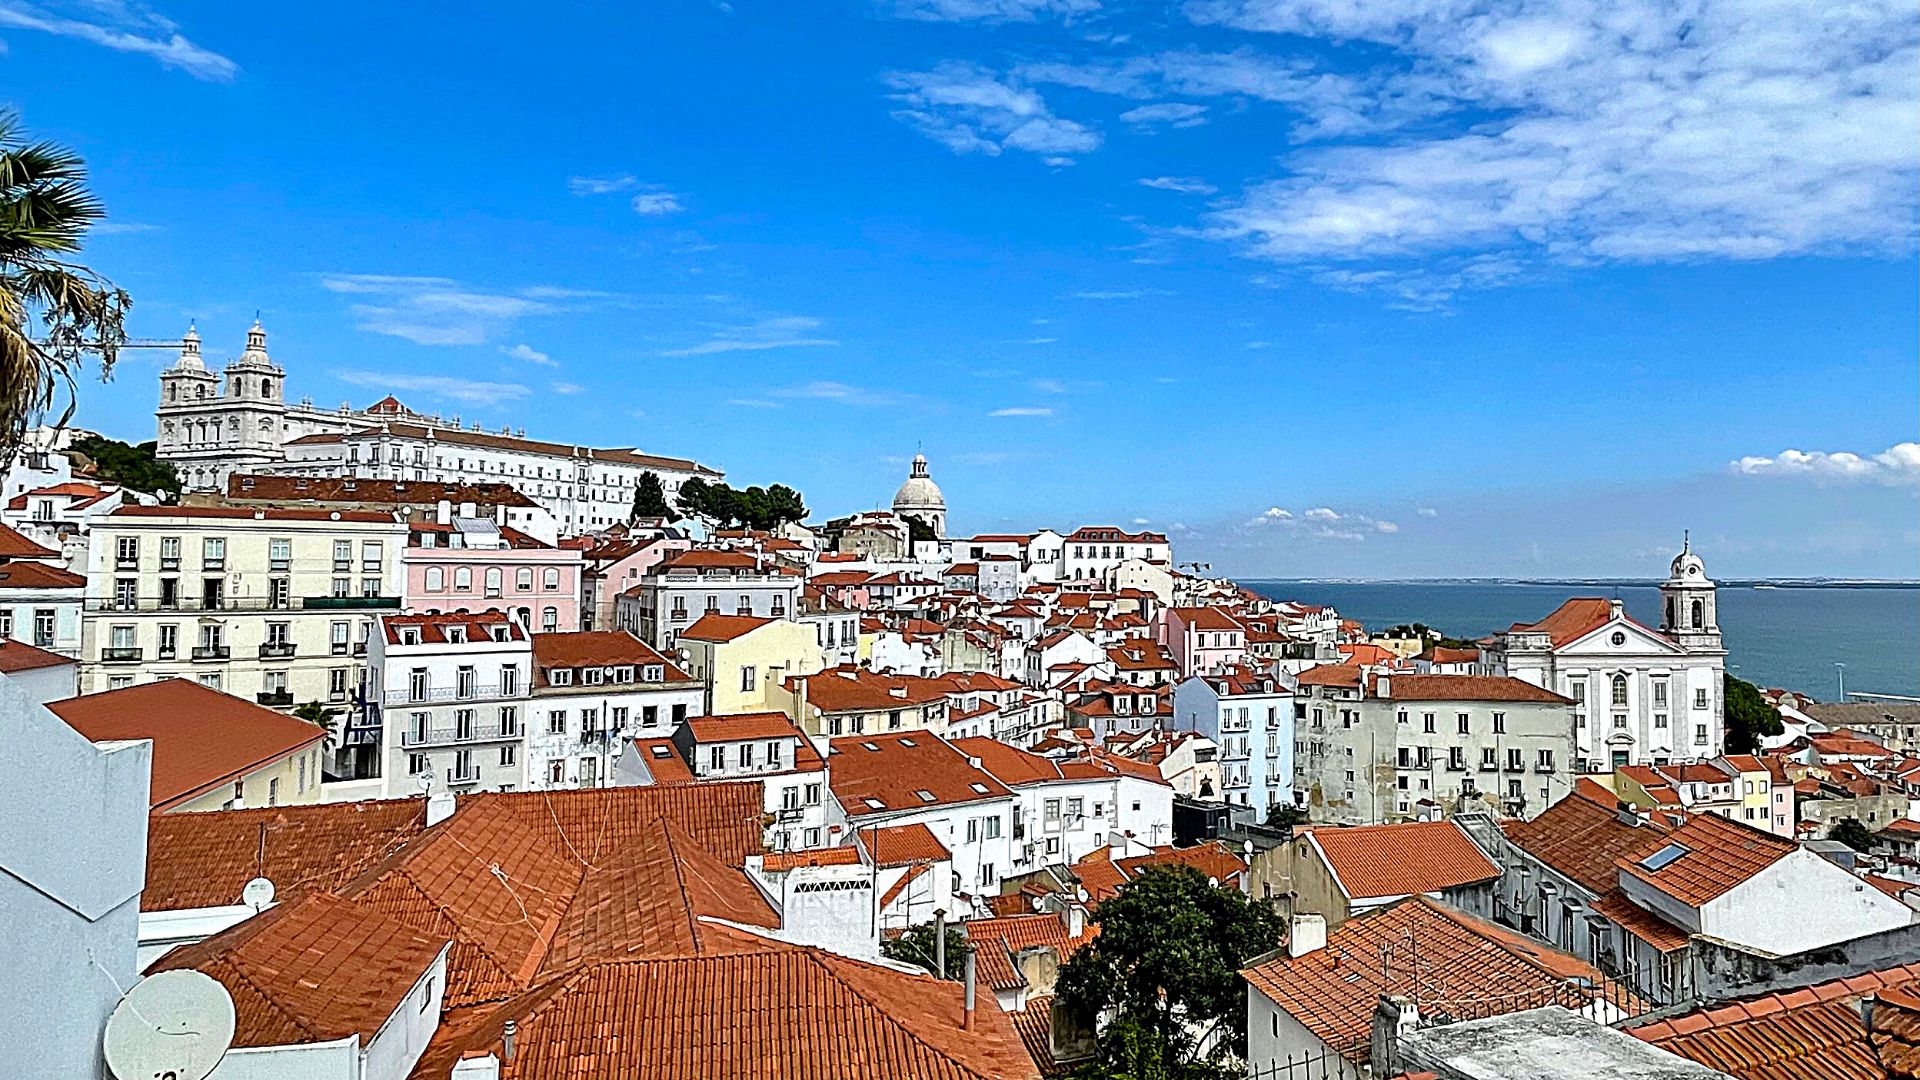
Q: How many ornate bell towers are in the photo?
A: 3